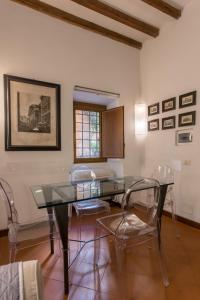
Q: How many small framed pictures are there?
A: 6